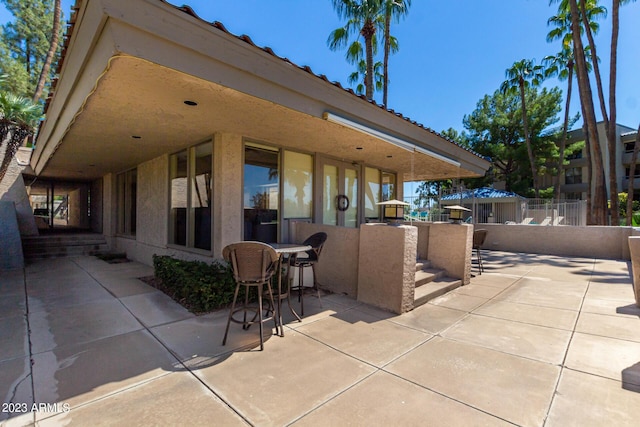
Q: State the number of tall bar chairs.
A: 3